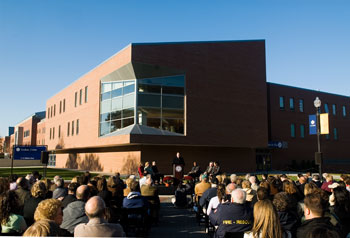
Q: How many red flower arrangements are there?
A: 2